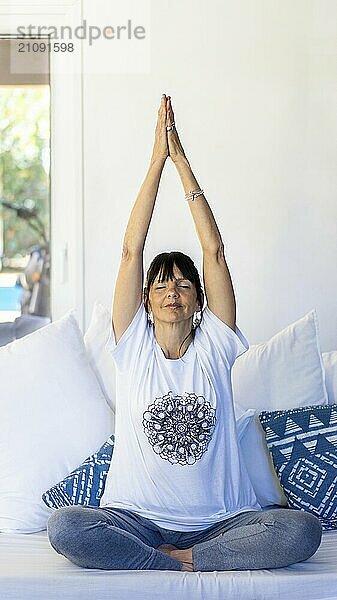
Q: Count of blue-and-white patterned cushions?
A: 2